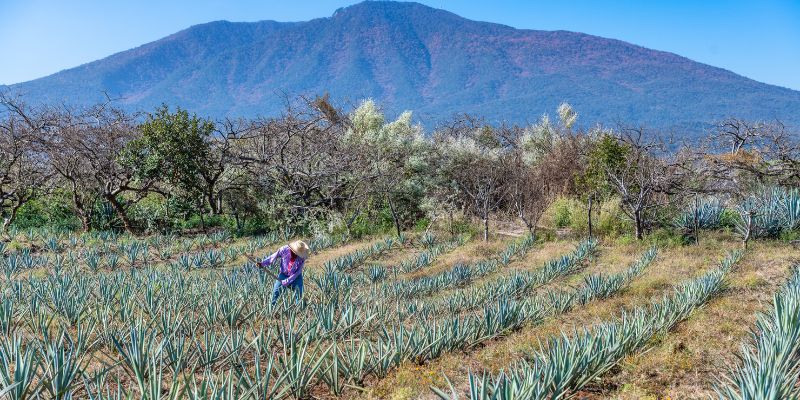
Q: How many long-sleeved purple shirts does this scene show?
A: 1